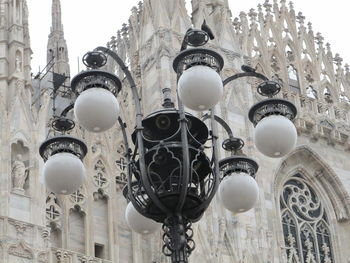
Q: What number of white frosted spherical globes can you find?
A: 6